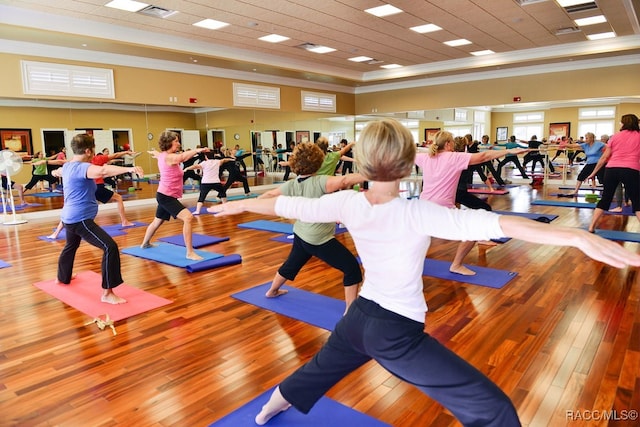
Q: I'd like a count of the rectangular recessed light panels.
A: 13